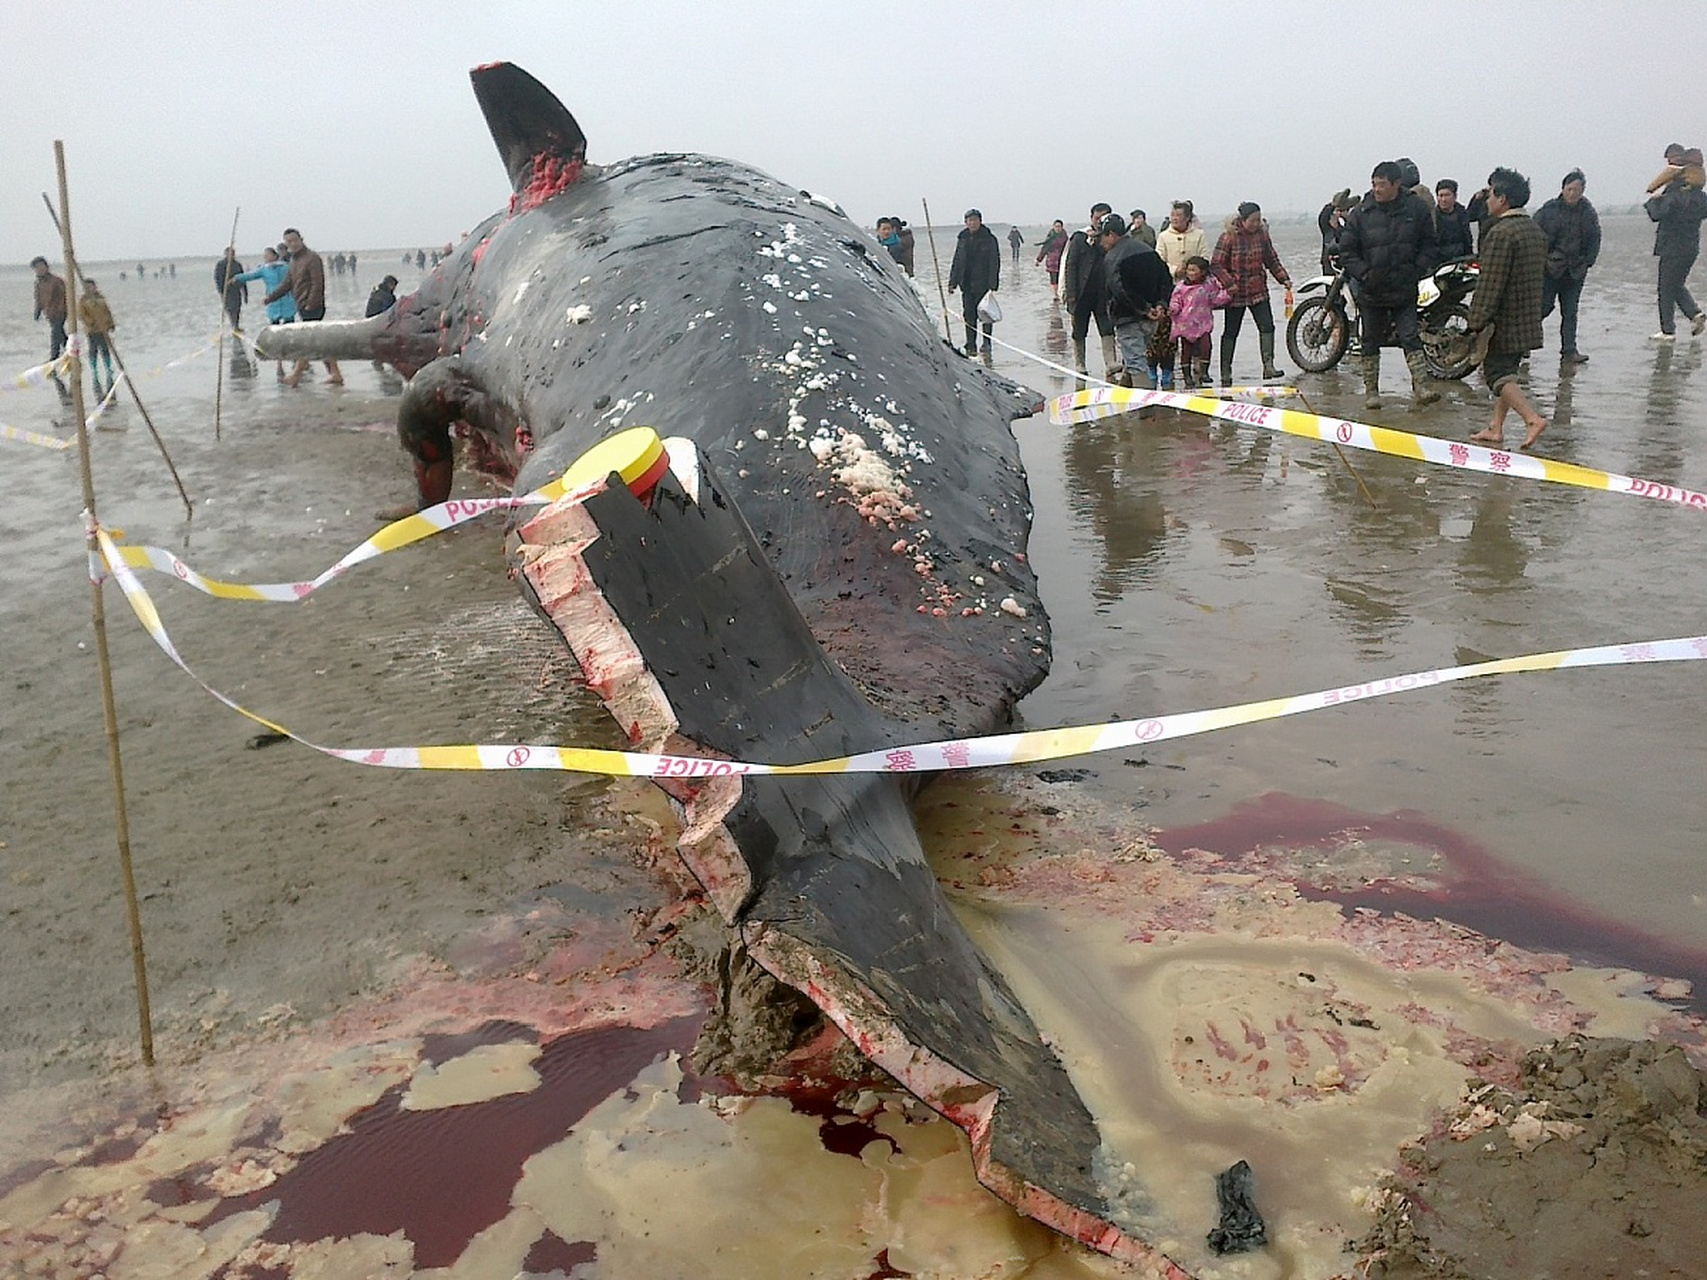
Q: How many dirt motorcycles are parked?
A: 1